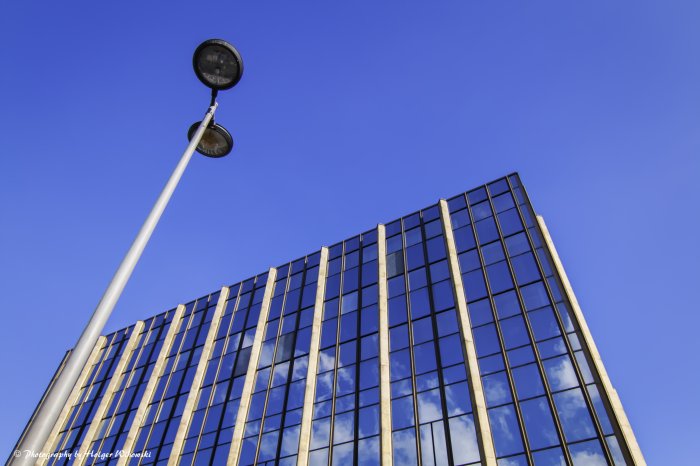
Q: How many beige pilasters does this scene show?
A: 9